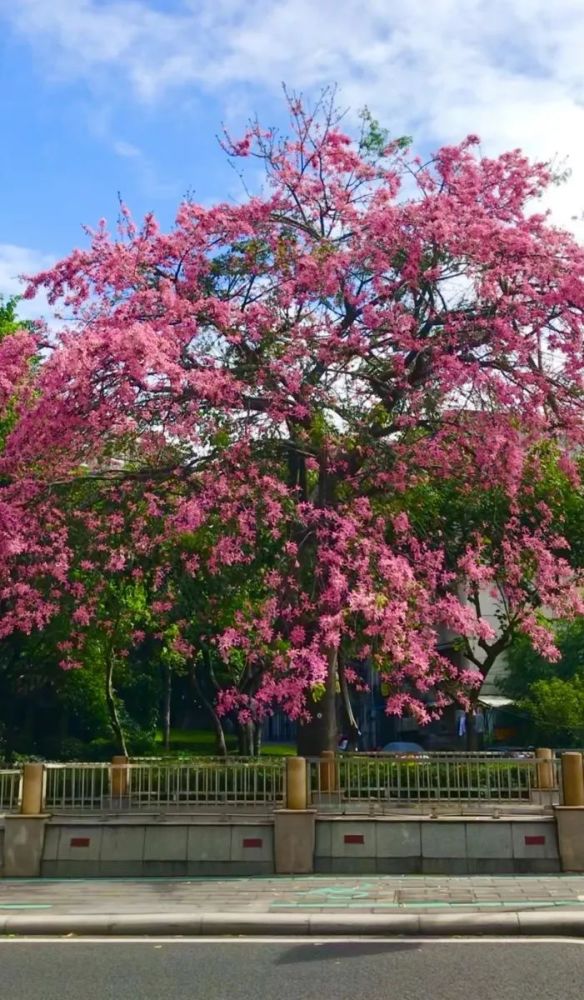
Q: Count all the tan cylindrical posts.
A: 6